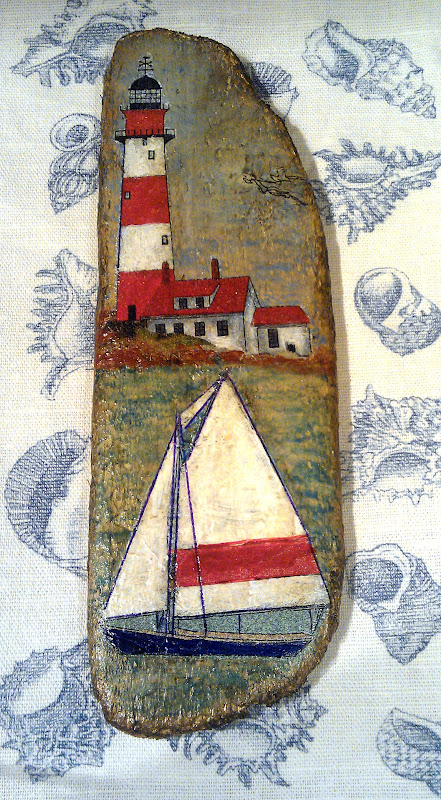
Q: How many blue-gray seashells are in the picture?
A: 13